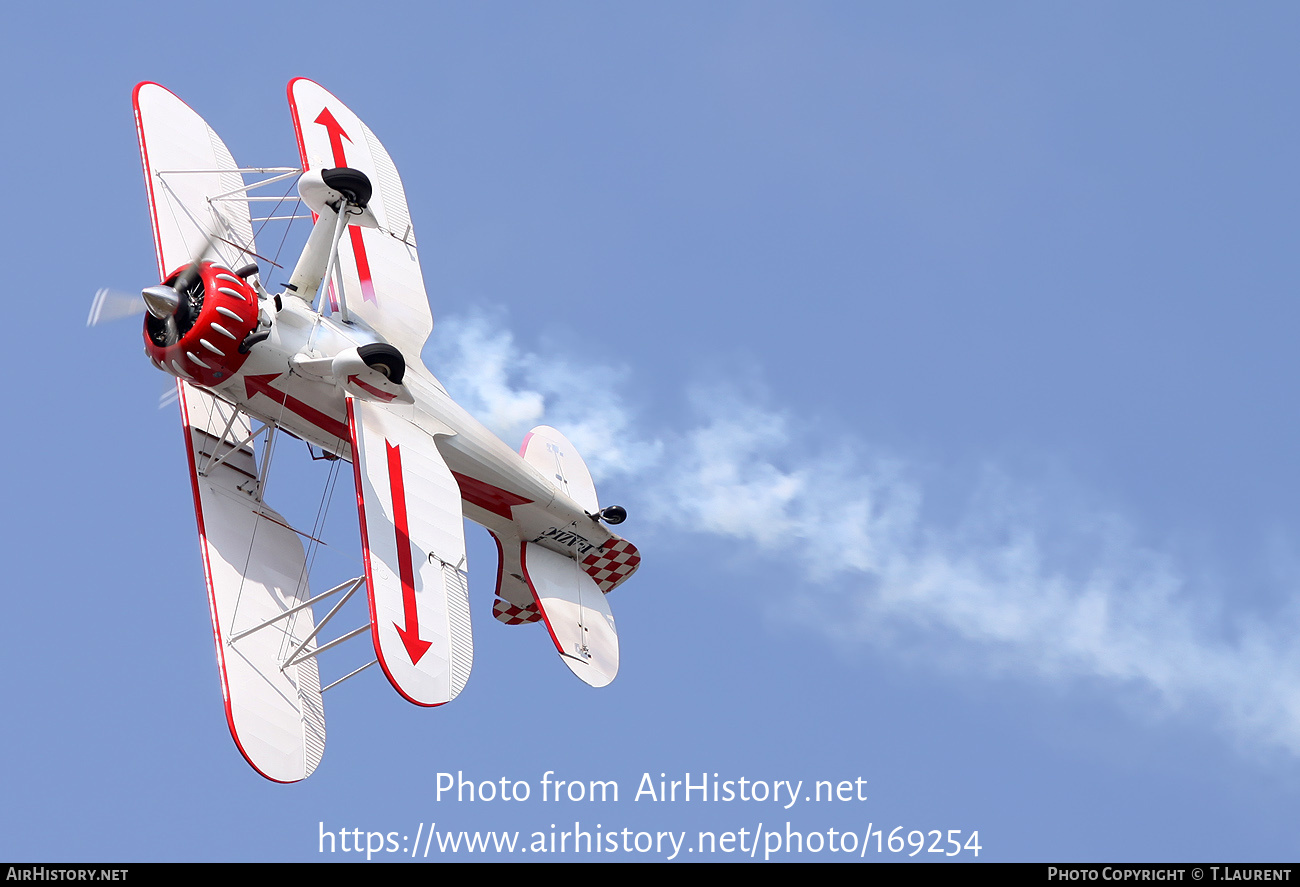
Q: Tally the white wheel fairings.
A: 2